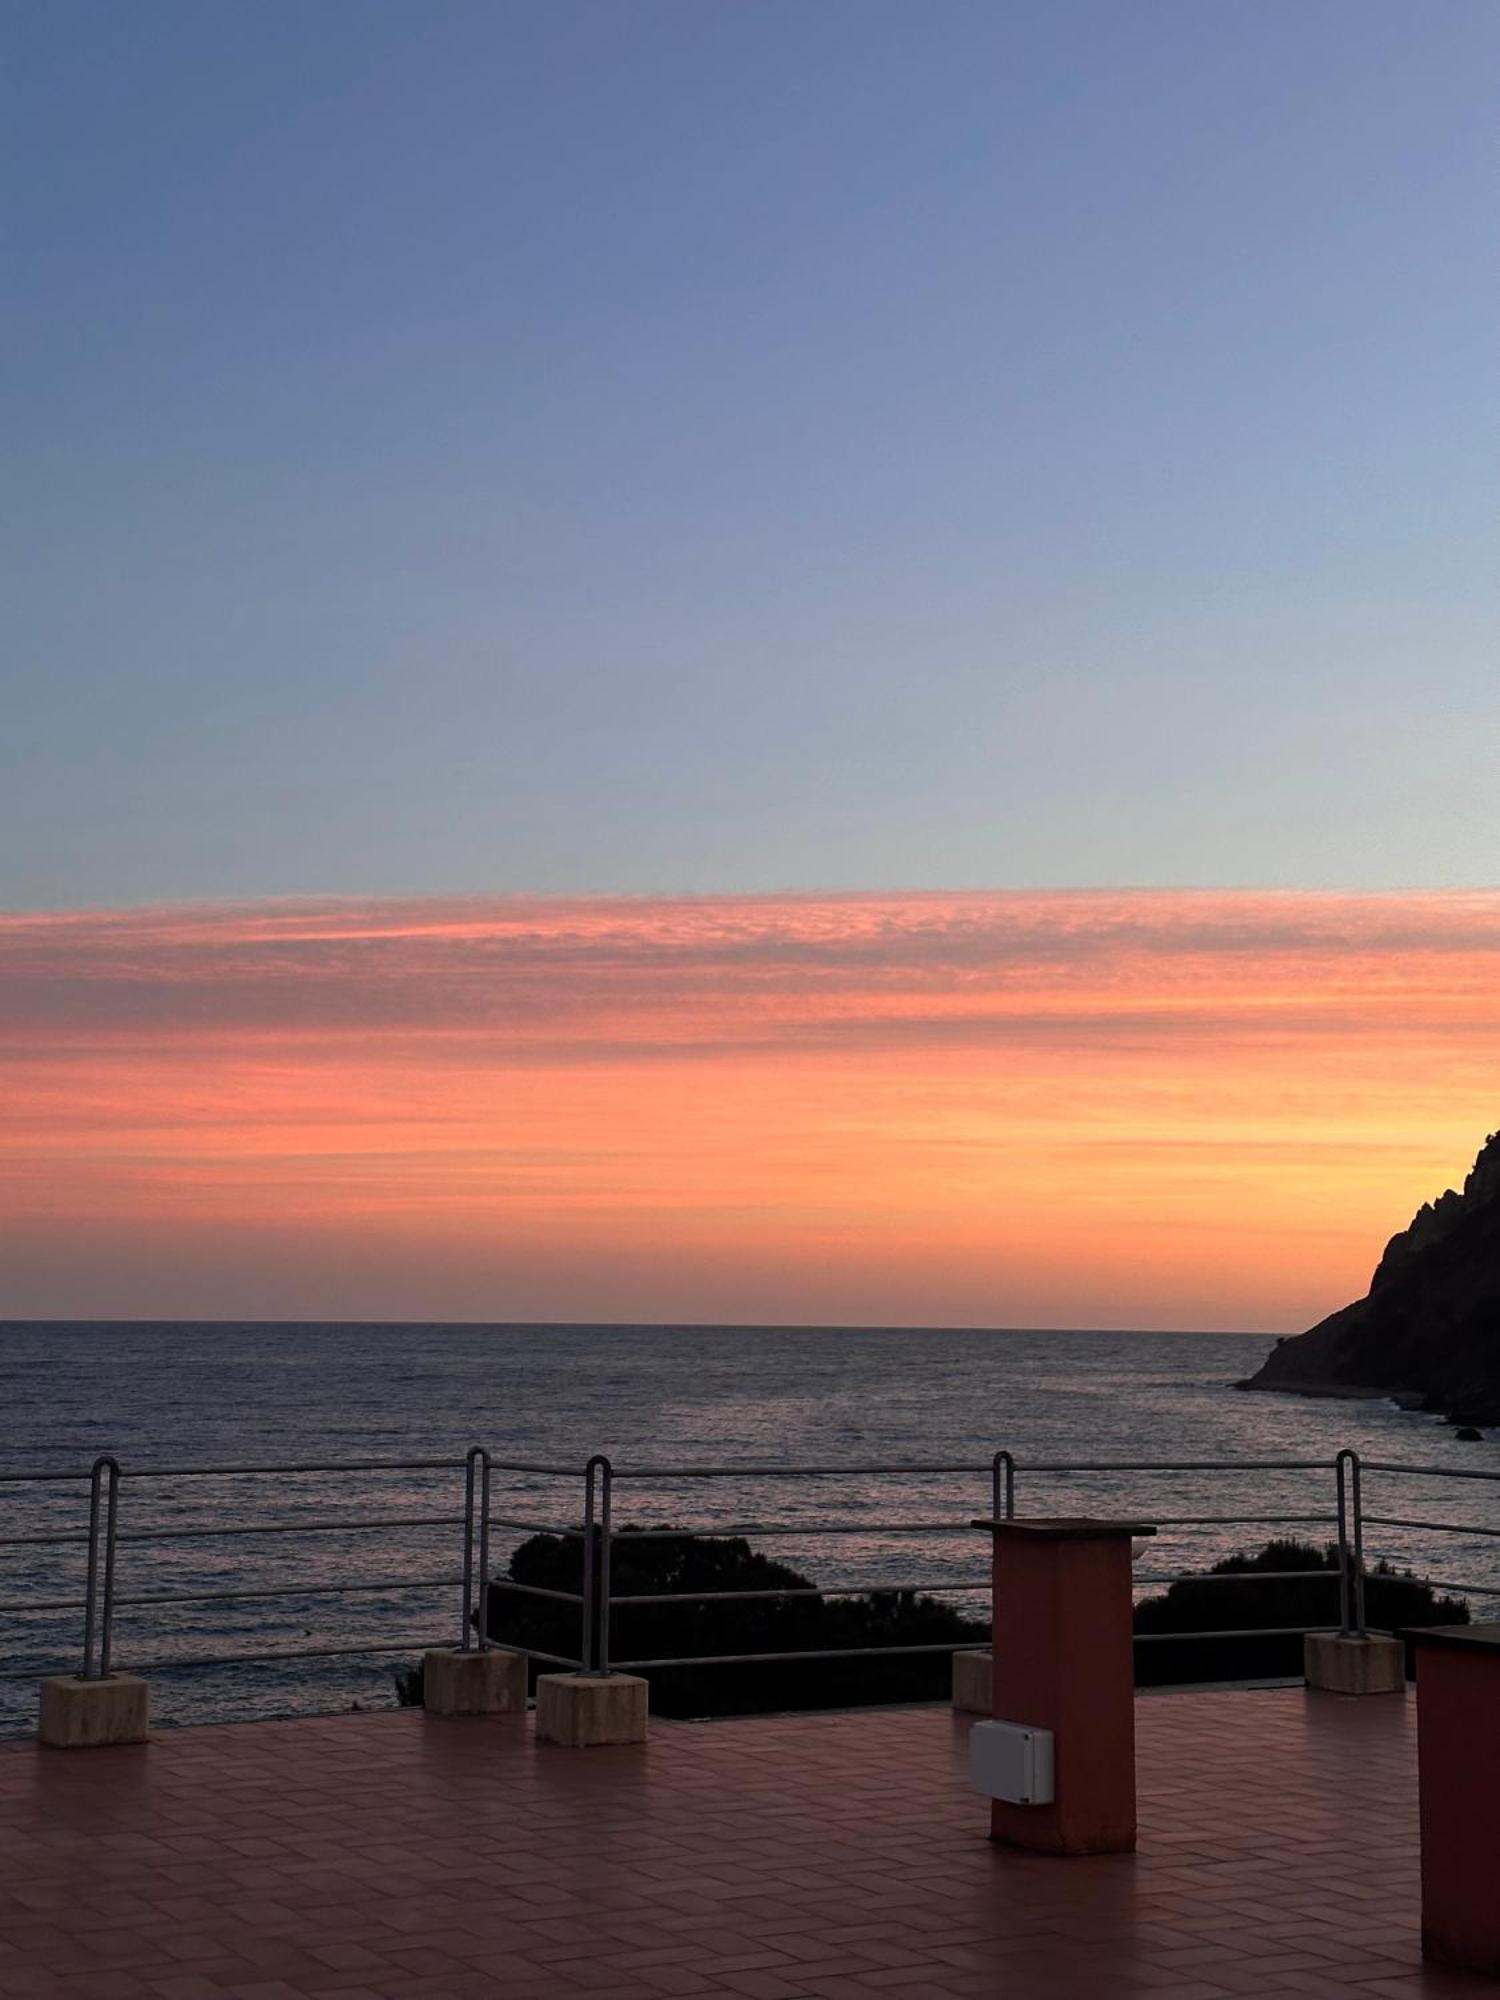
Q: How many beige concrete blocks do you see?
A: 5